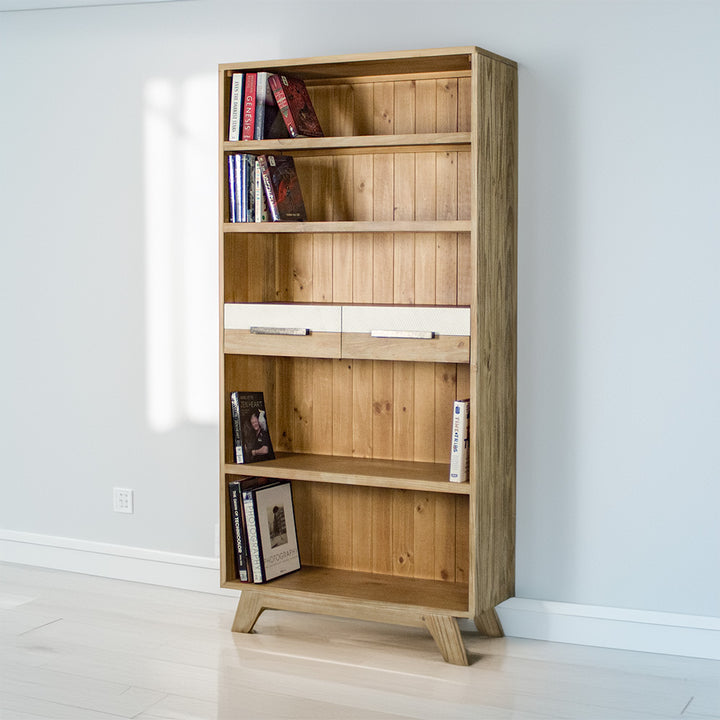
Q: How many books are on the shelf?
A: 14